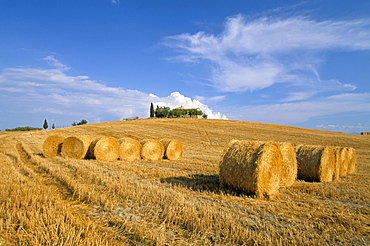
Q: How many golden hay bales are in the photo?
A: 12